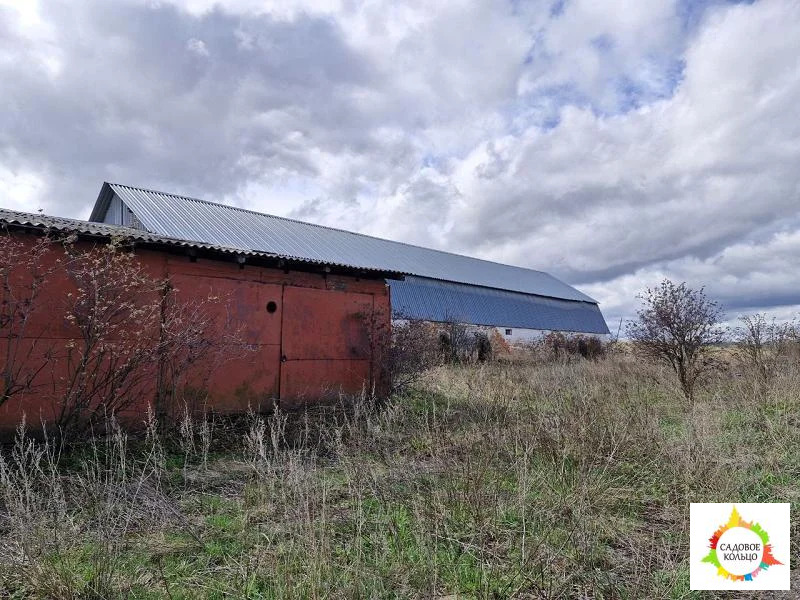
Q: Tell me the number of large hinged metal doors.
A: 2